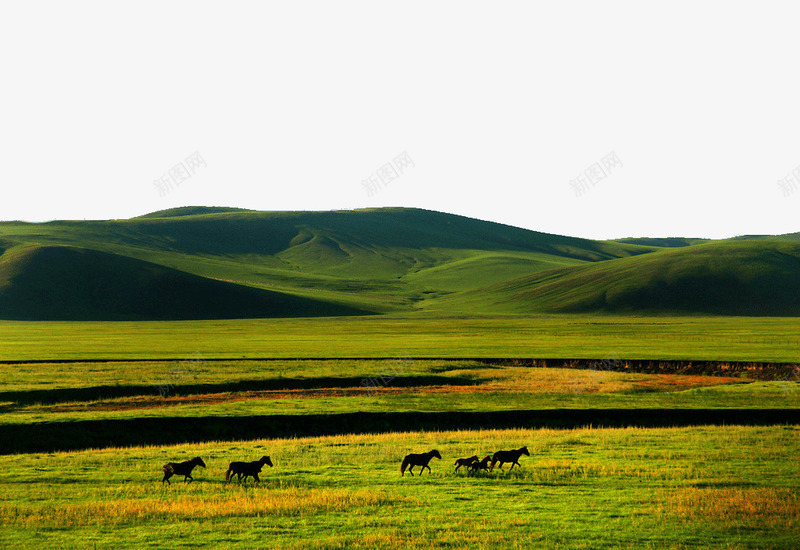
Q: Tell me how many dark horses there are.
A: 6